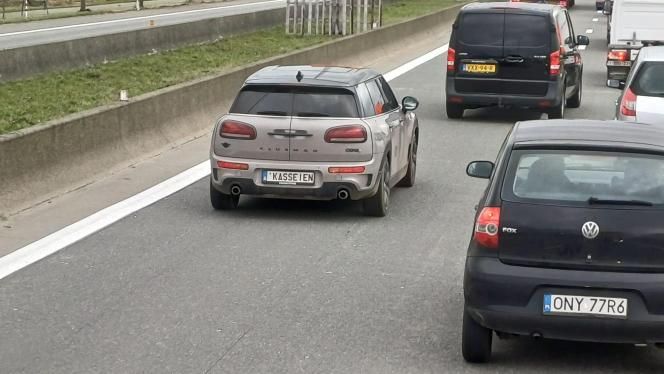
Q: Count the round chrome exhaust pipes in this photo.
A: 2